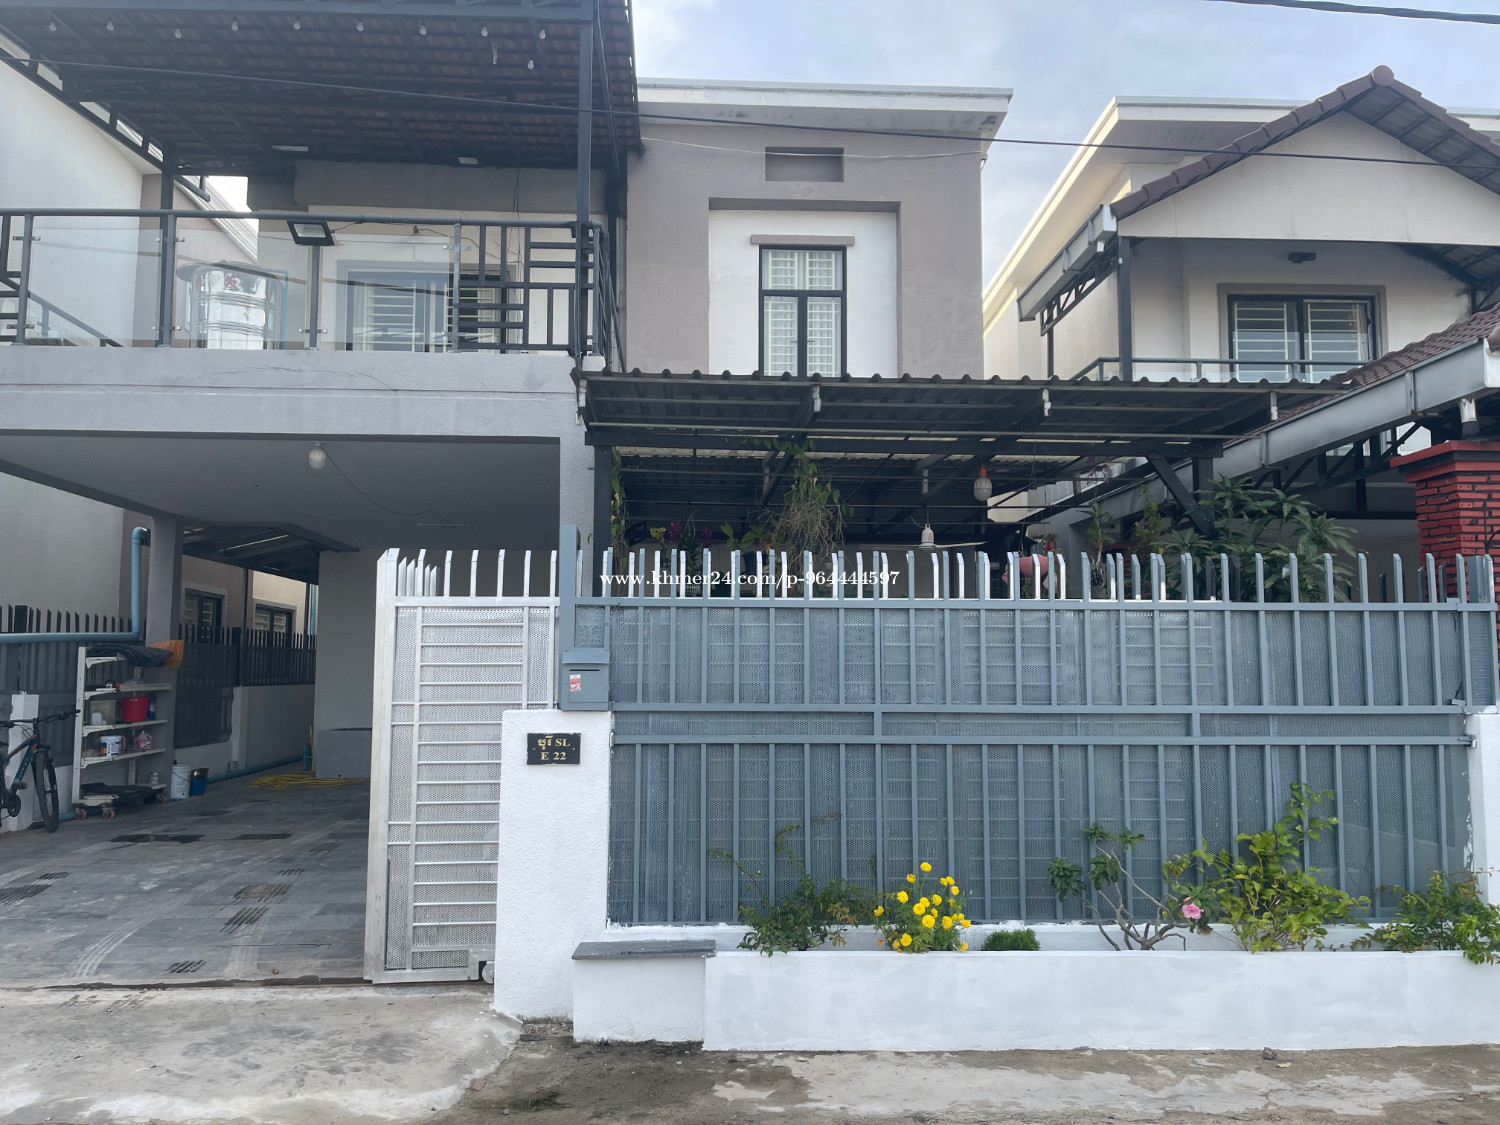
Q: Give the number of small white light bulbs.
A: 10